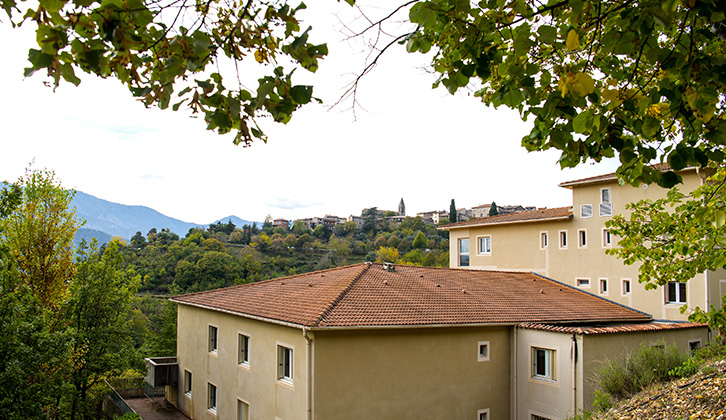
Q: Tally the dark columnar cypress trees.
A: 2